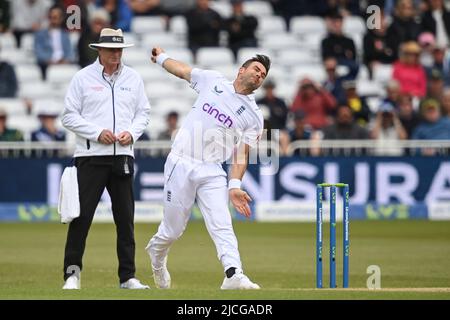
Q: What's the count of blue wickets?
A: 3